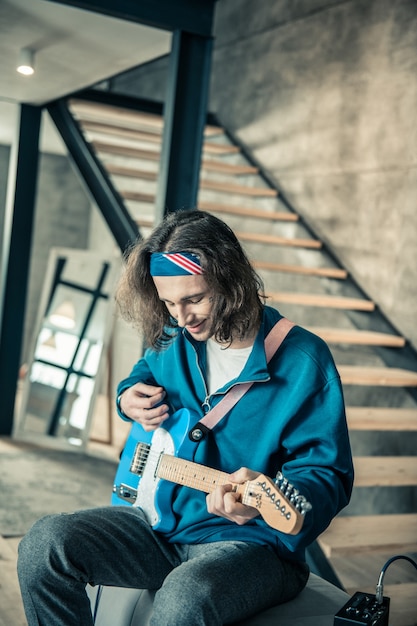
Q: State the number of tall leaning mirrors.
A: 1